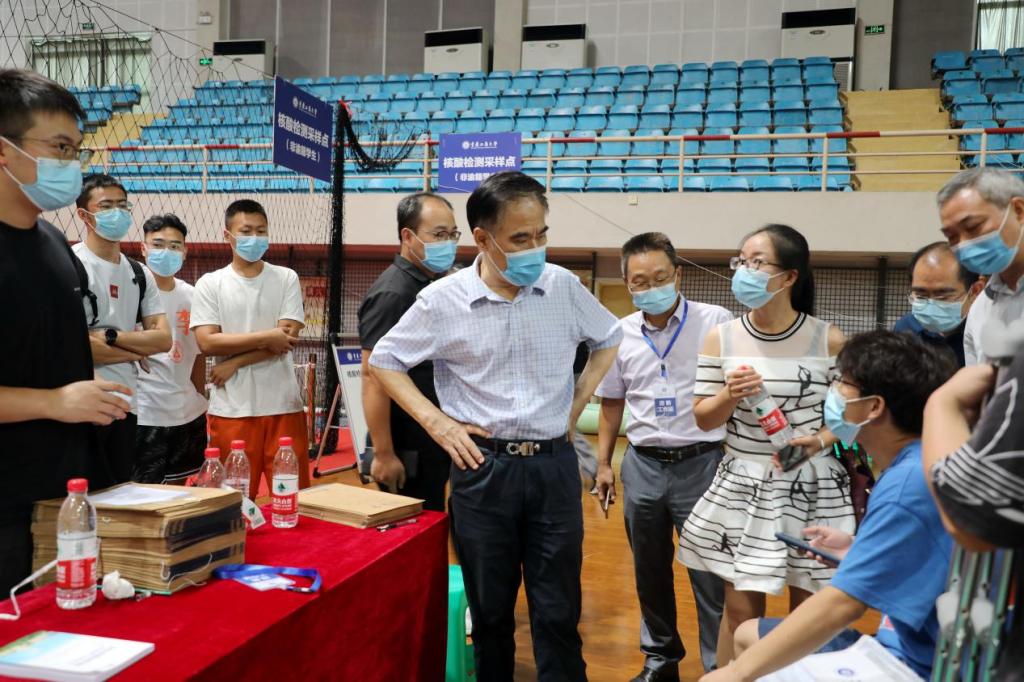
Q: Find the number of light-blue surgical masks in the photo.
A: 11